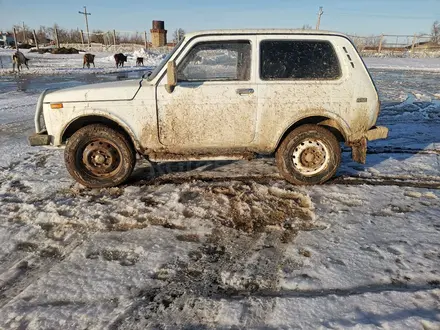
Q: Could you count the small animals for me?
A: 4